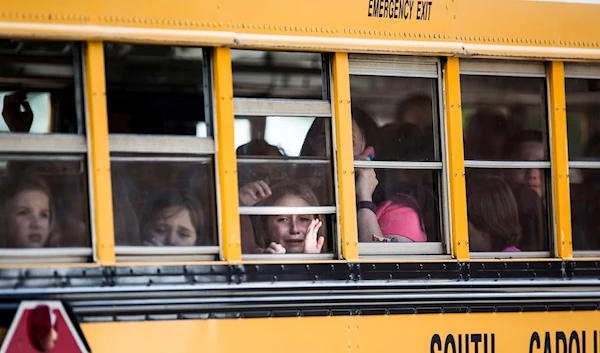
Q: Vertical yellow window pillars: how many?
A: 5